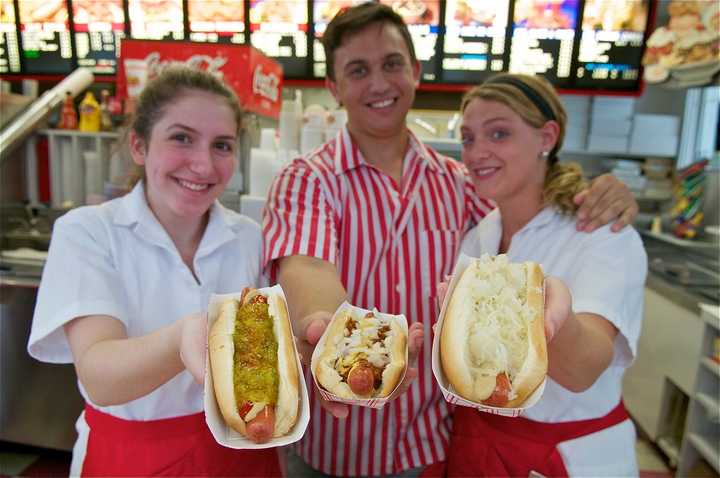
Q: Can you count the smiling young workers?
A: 3